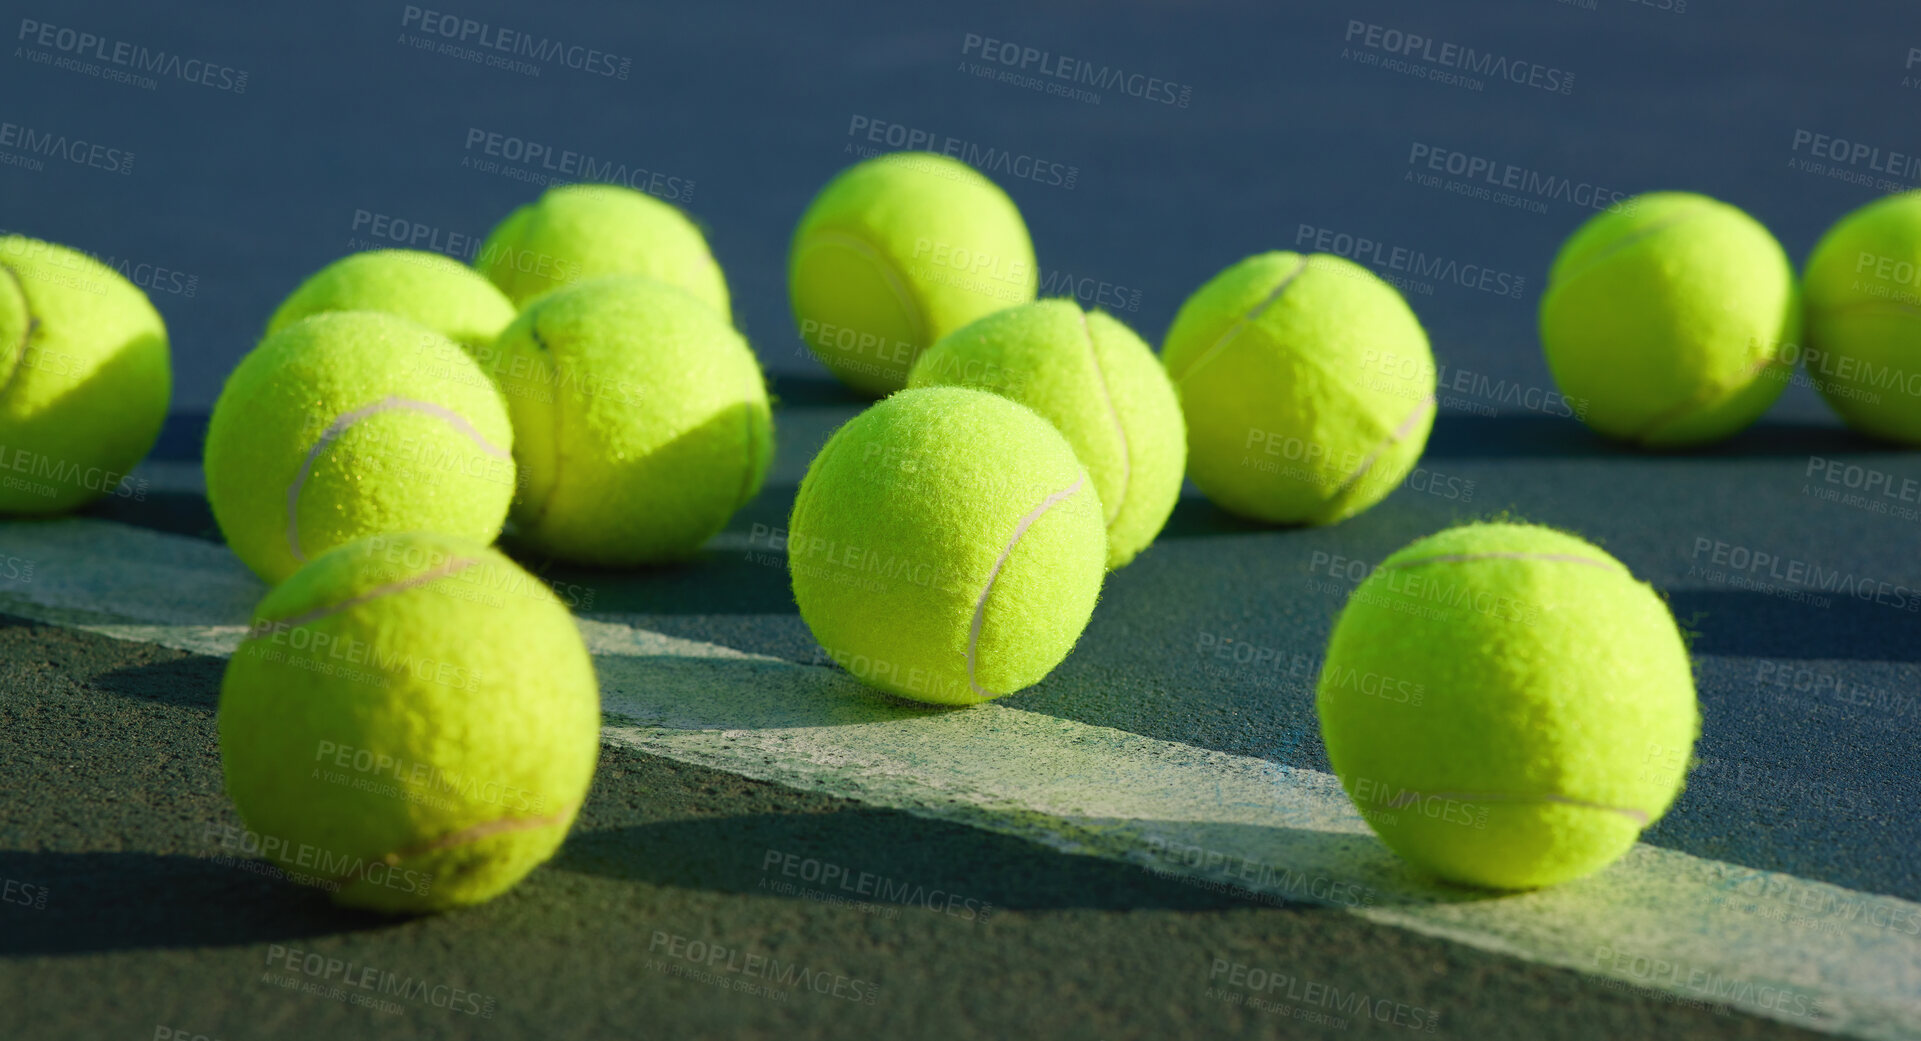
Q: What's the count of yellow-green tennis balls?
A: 13